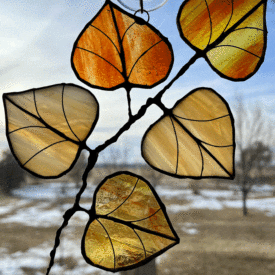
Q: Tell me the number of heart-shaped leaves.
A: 5